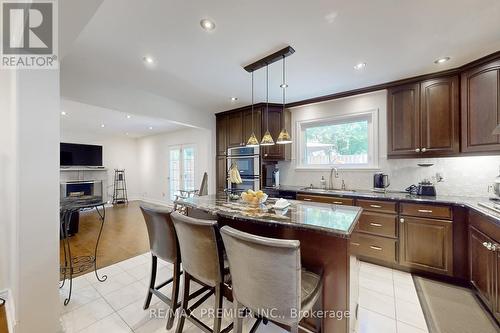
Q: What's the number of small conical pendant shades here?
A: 3